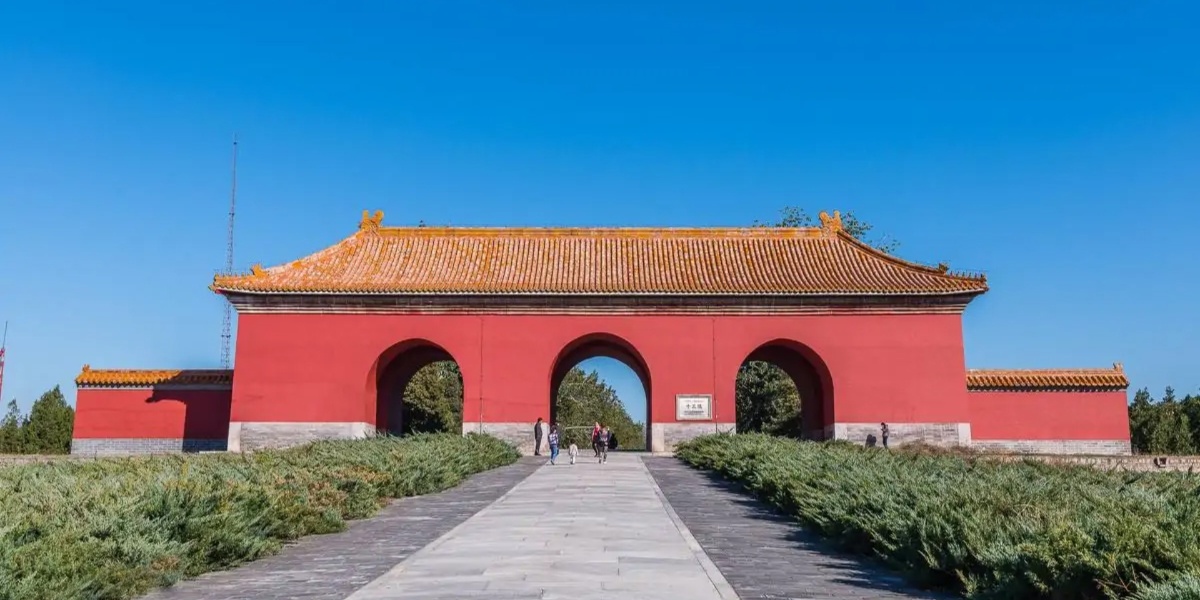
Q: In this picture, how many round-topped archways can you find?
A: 3